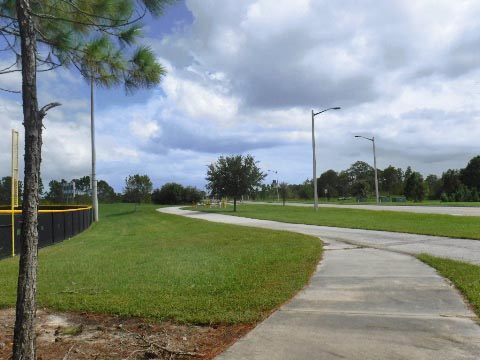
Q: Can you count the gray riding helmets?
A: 0